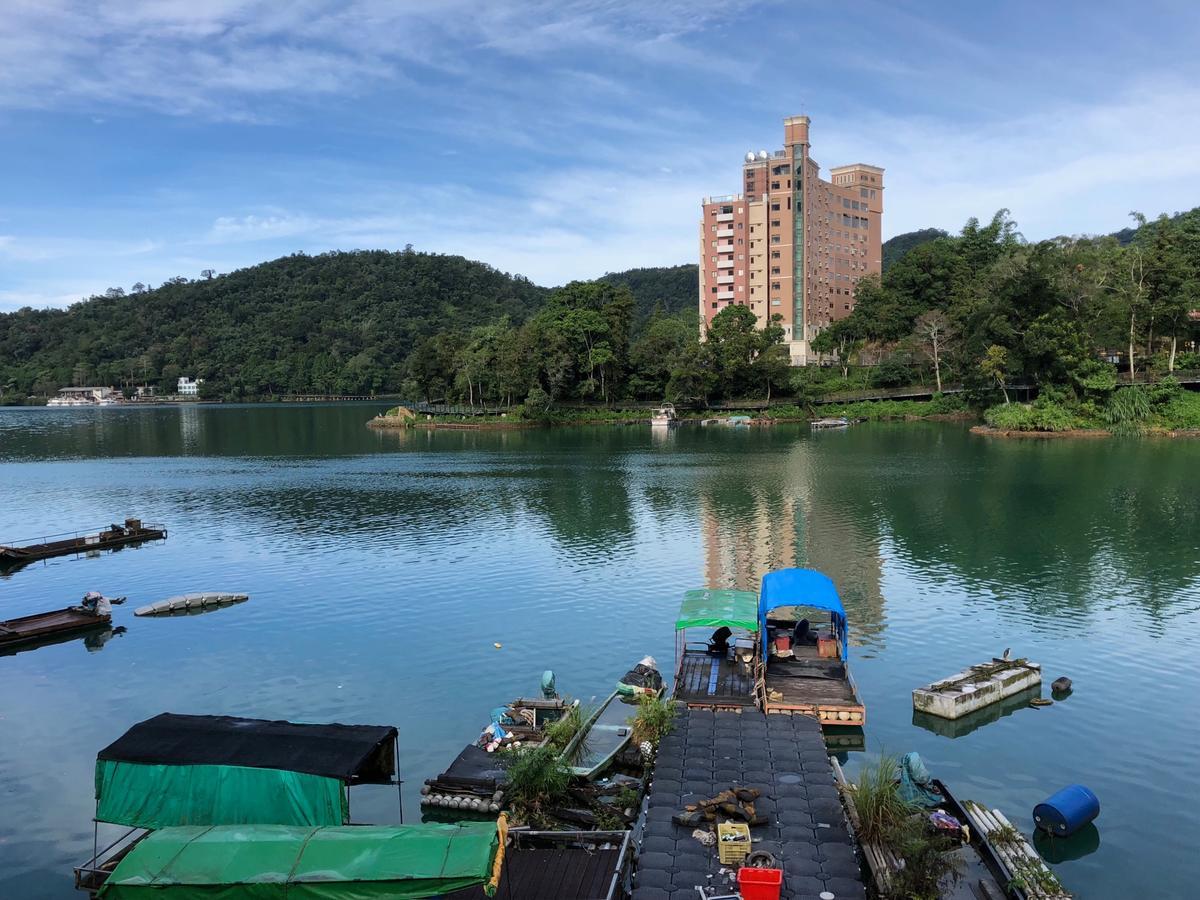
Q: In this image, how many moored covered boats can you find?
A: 4